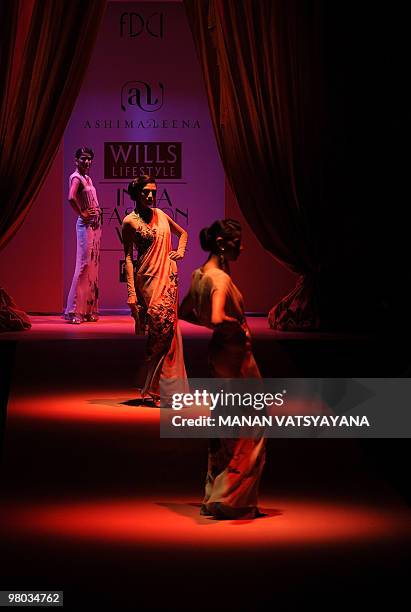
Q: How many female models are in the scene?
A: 3